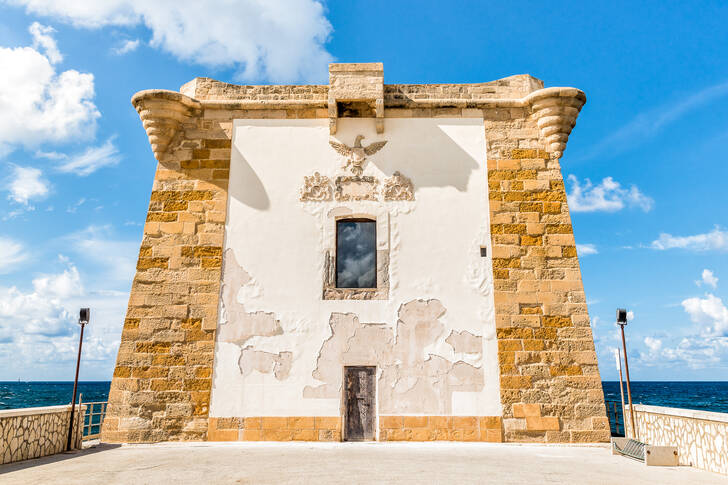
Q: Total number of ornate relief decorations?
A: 4